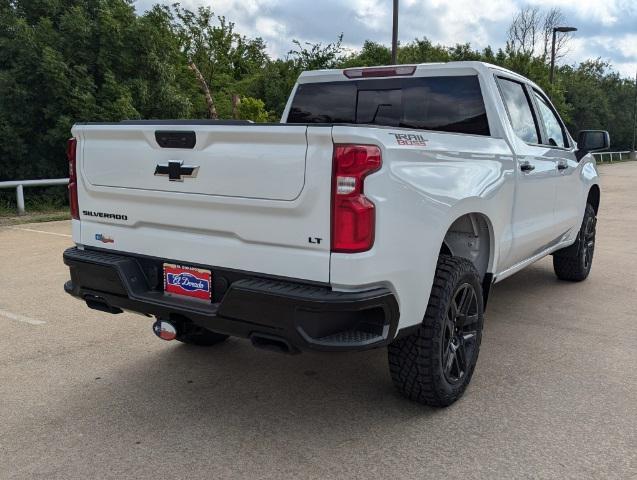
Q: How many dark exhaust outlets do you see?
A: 2